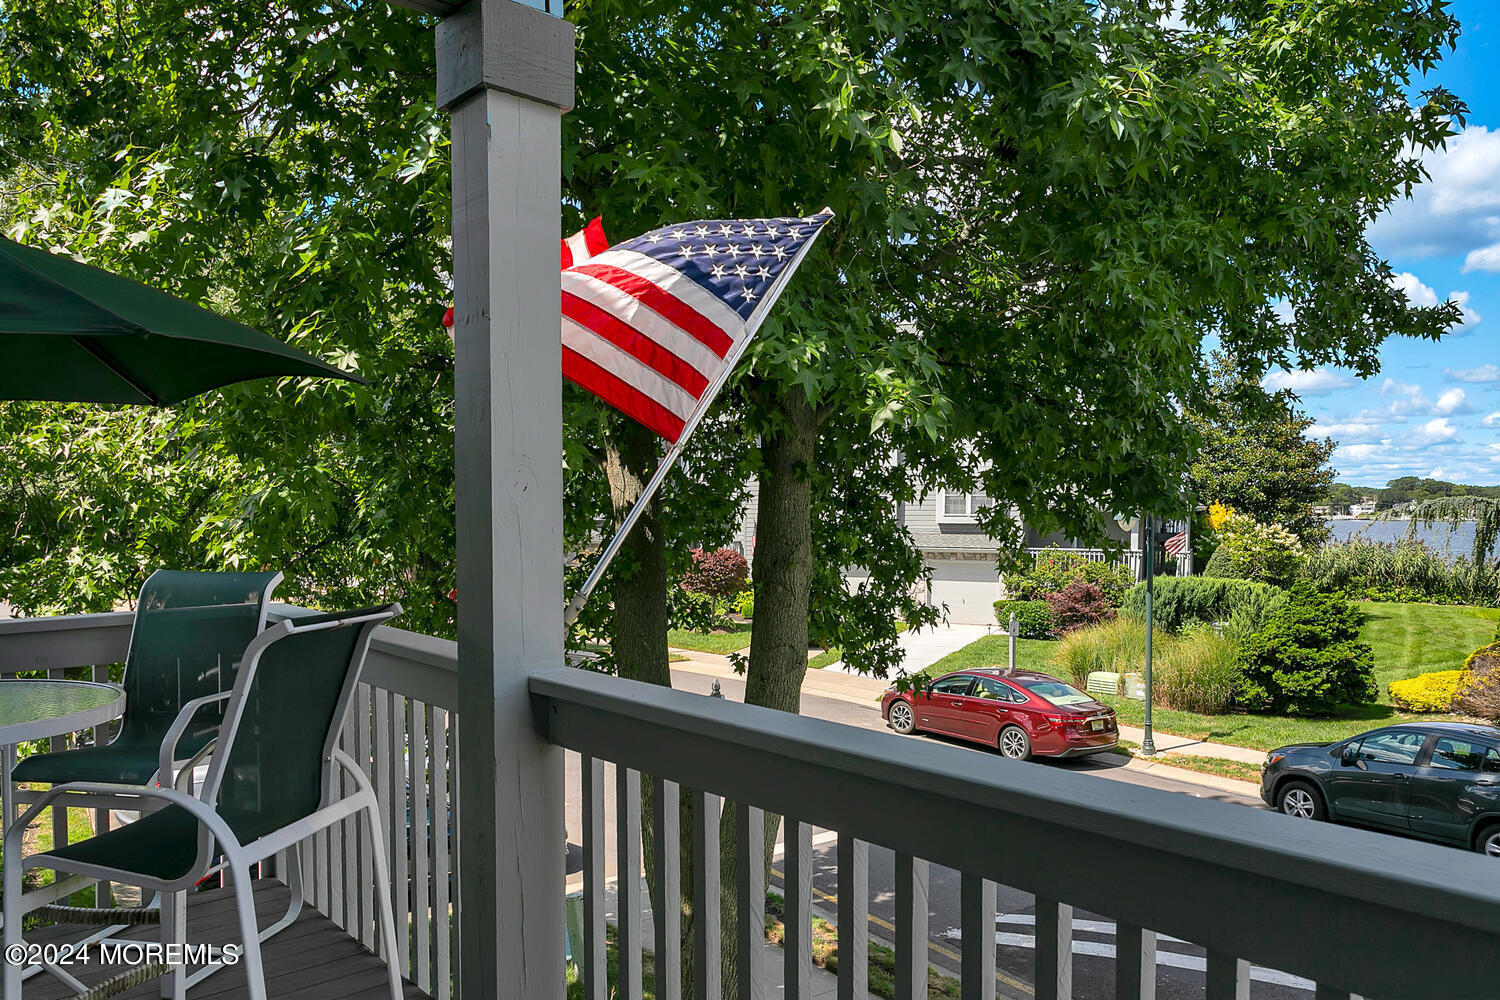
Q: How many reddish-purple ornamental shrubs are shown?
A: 2